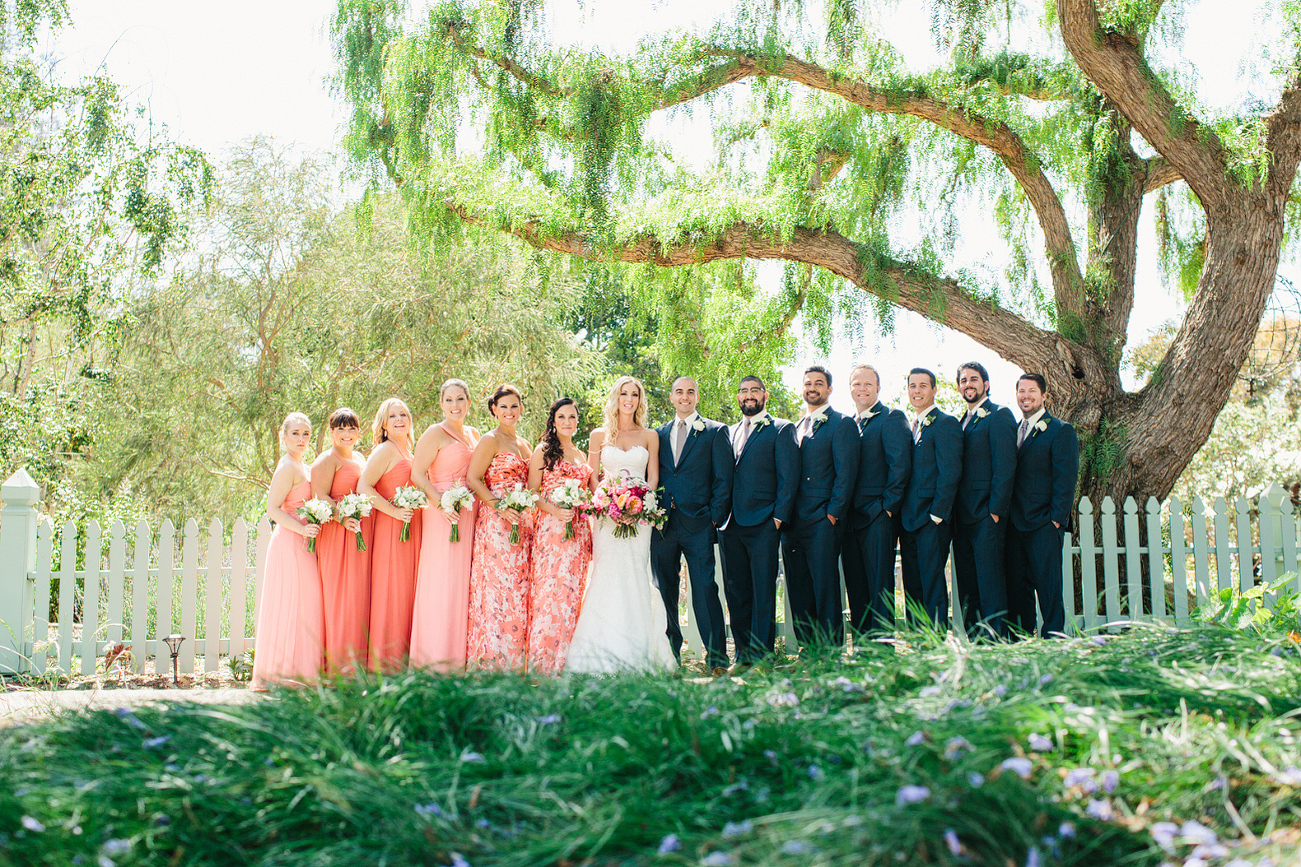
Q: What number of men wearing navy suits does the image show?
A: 7